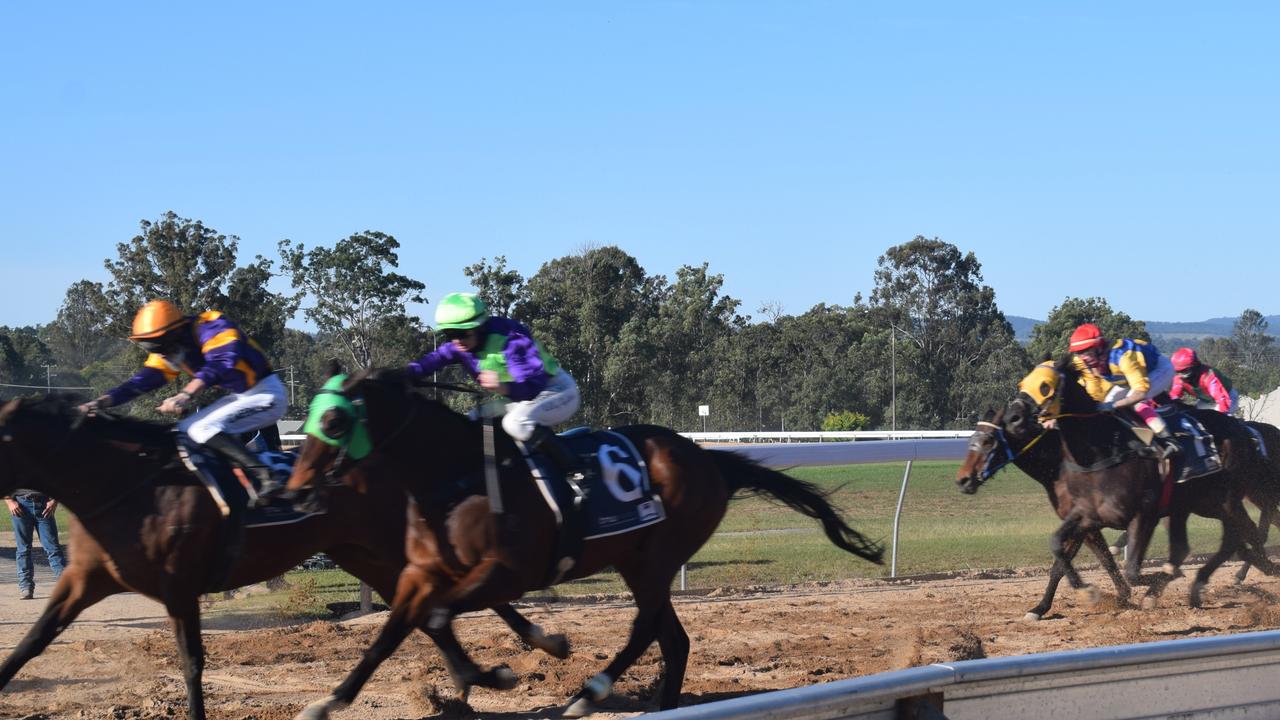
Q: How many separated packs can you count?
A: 2